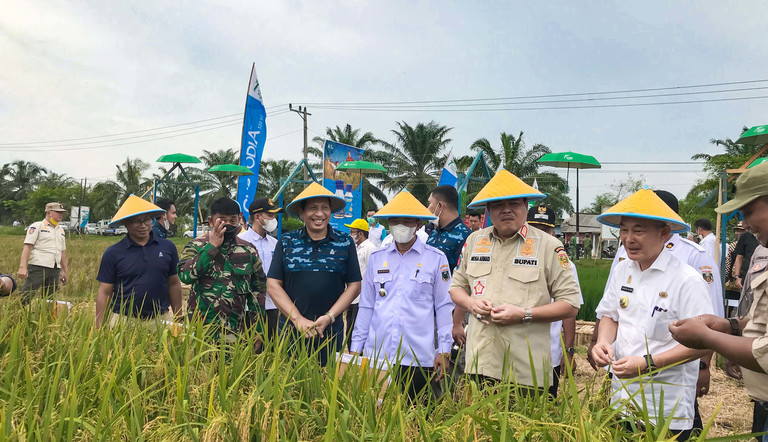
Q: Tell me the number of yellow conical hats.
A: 5